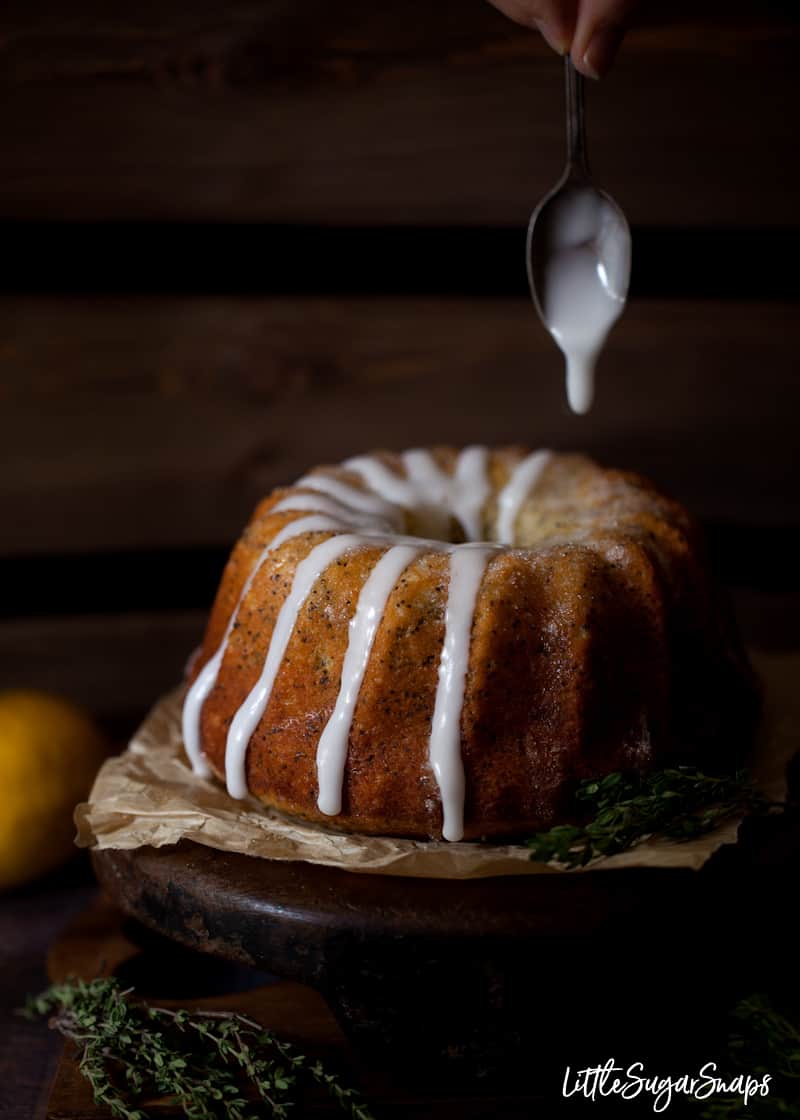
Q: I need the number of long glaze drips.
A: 4